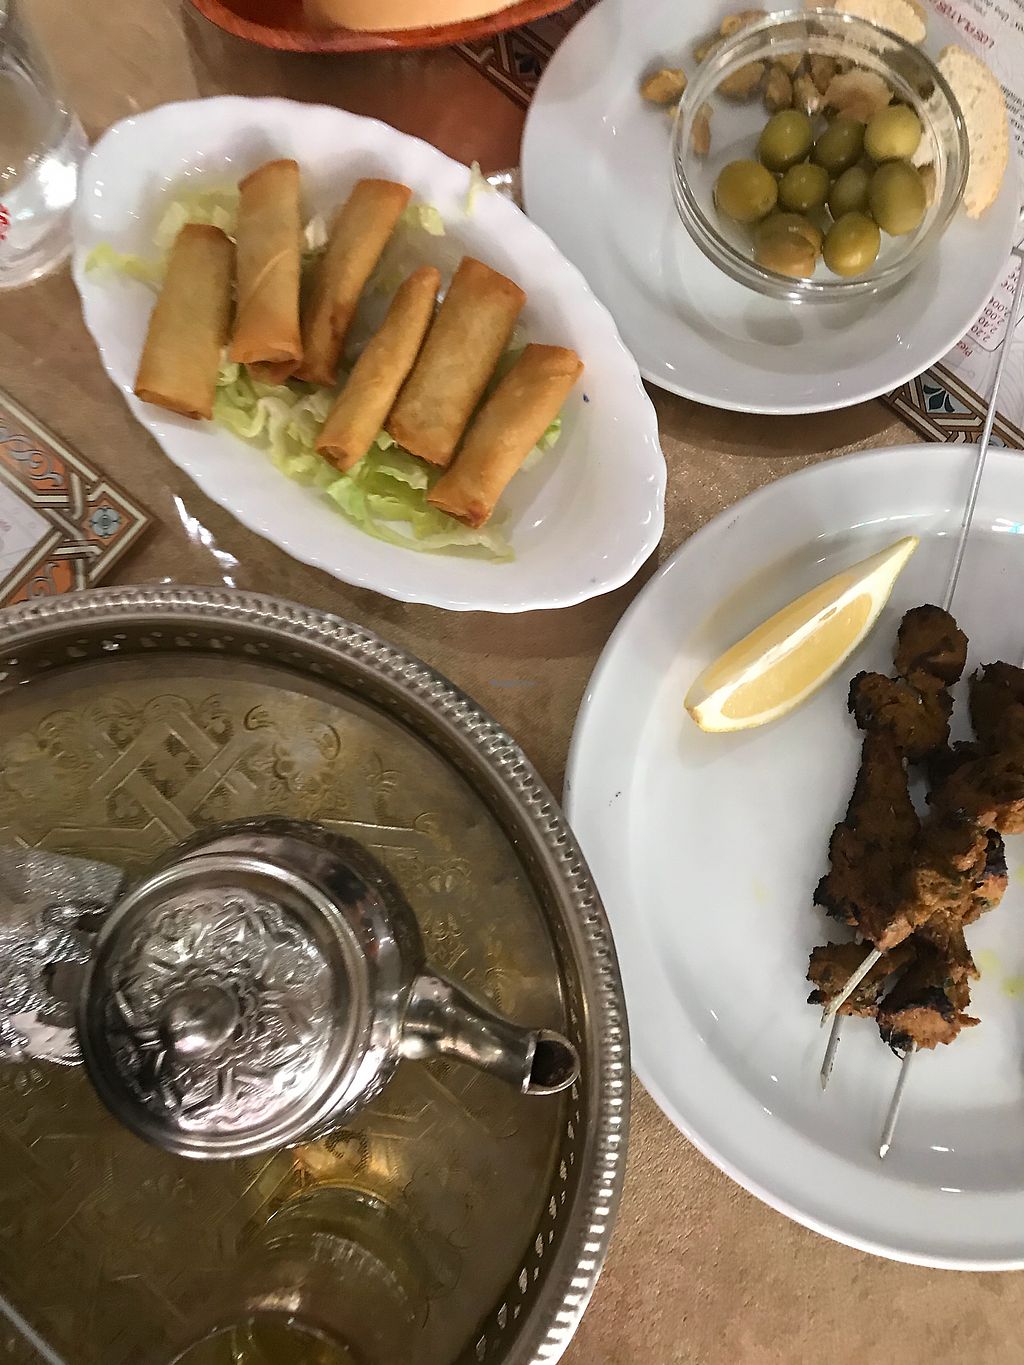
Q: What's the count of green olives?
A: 9